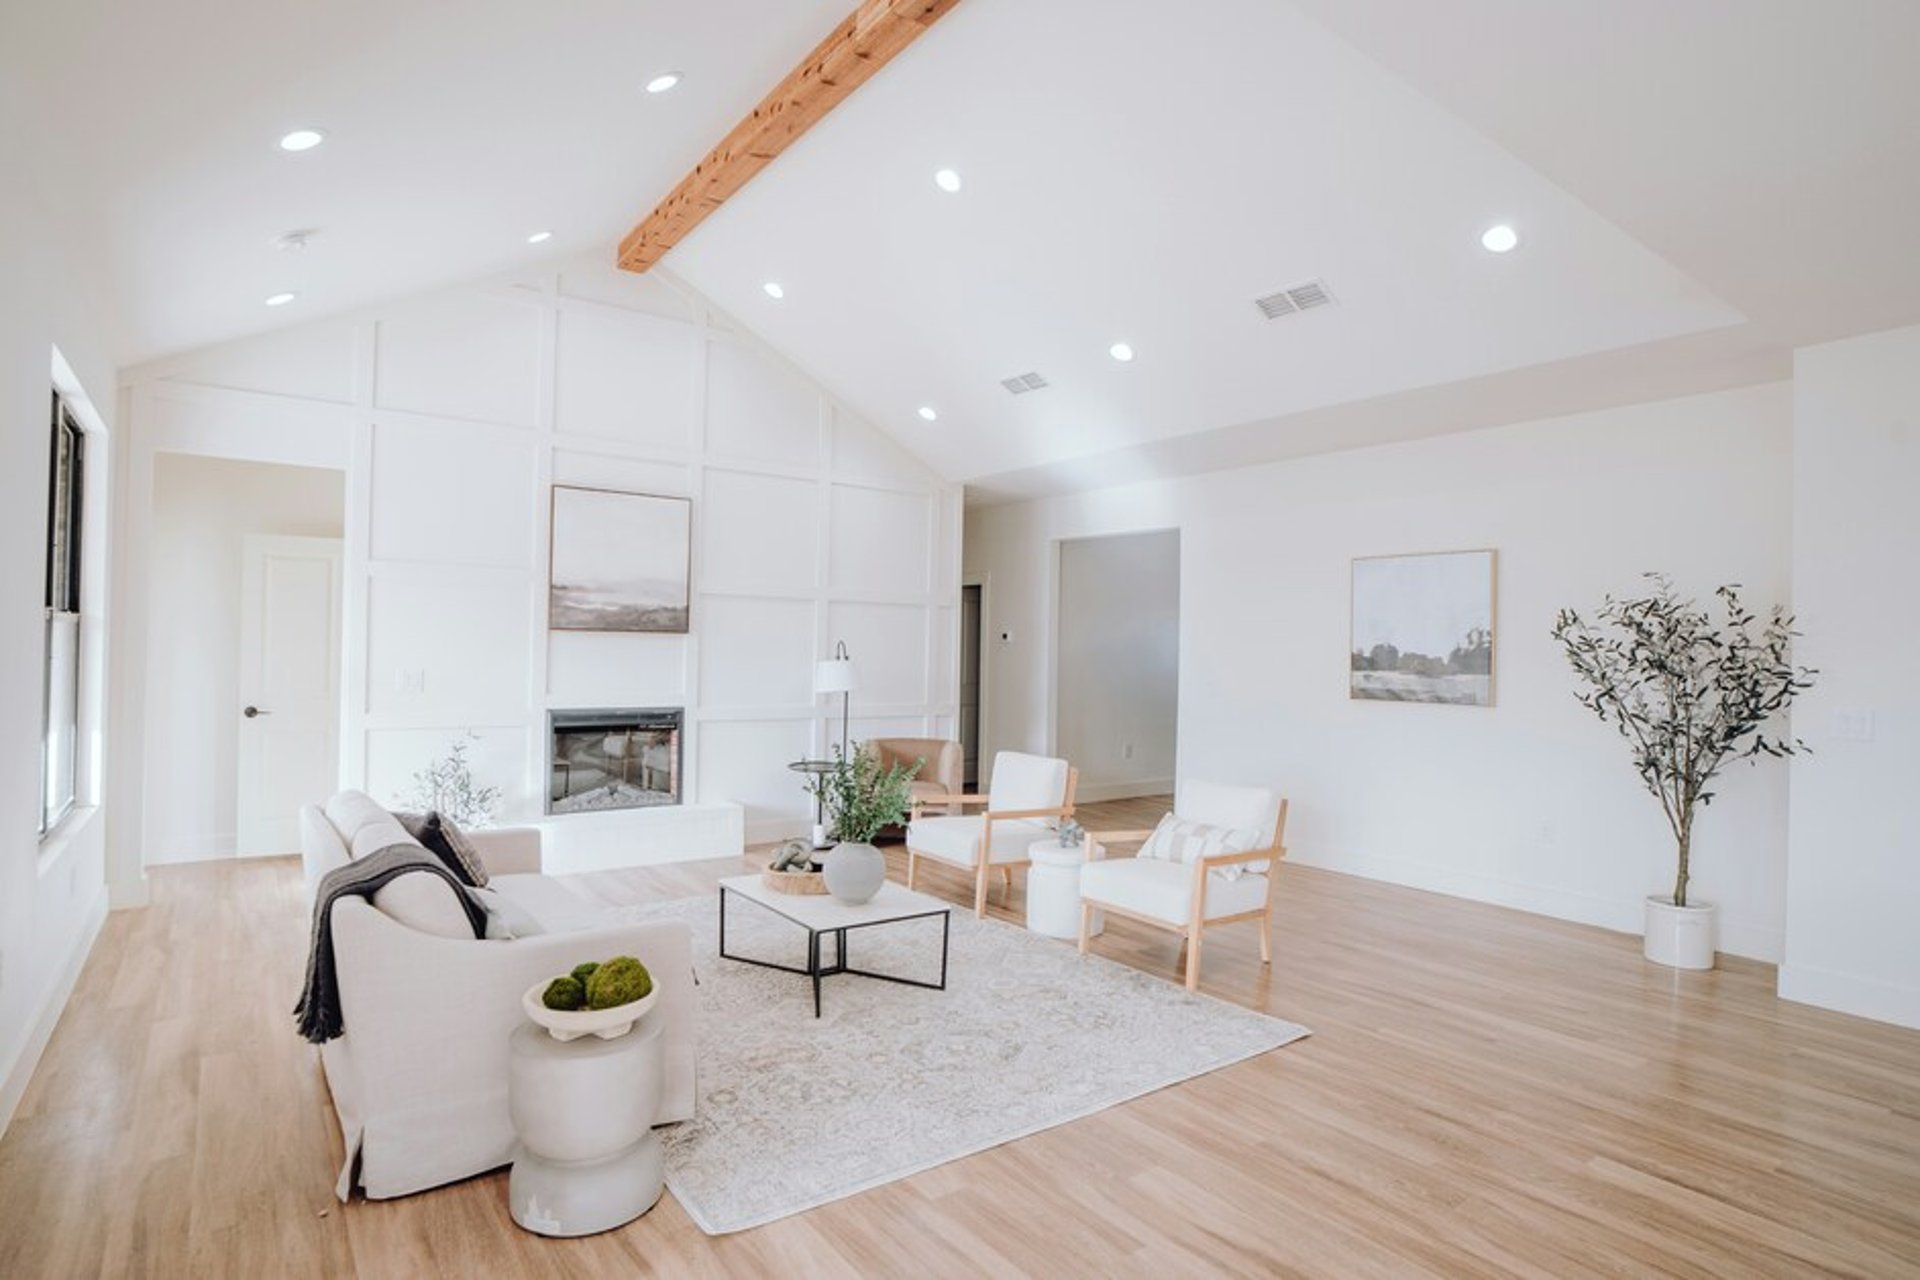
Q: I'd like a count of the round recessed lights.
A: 9